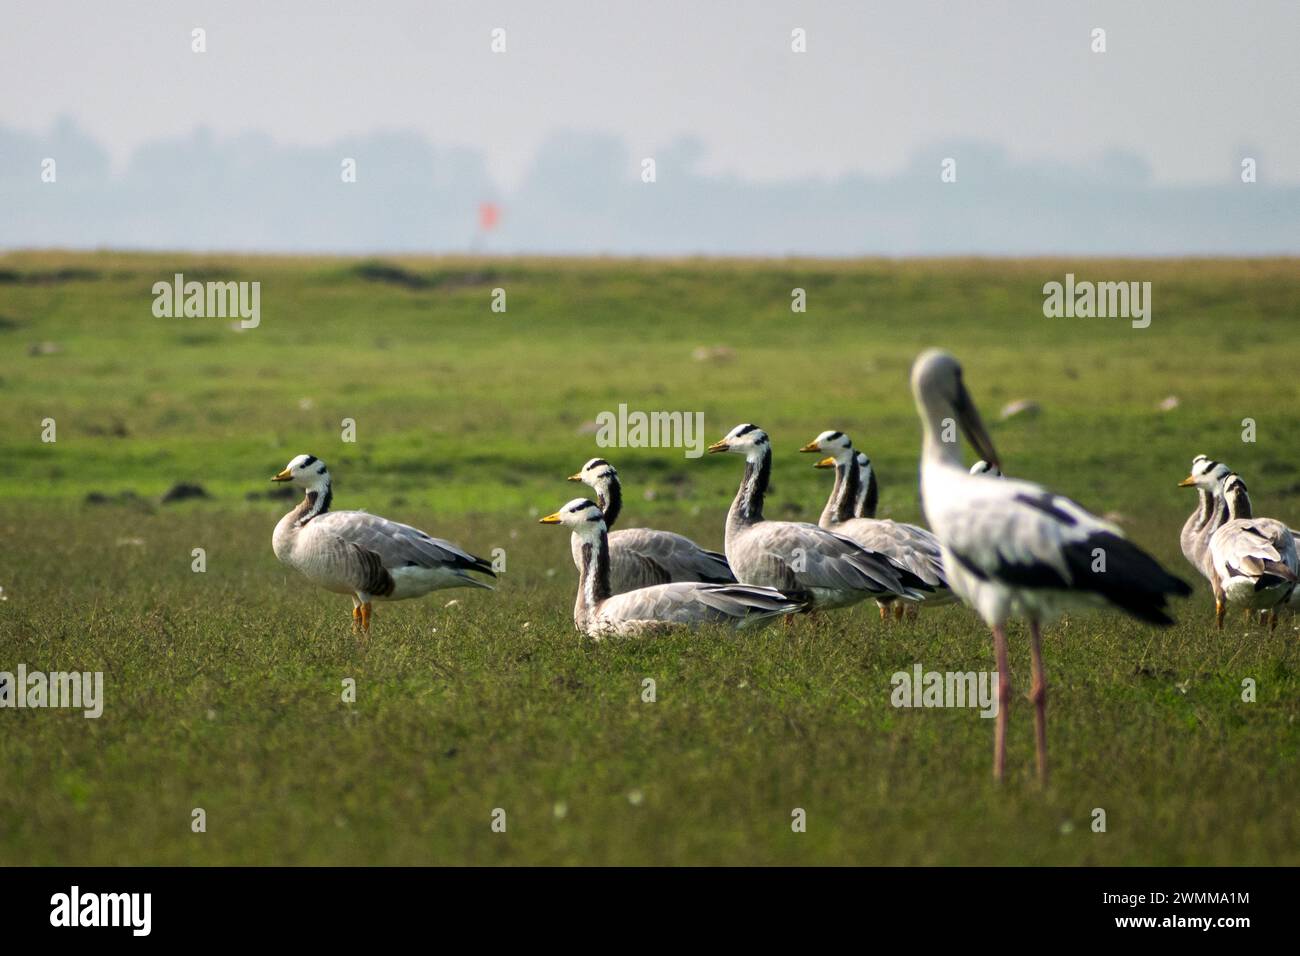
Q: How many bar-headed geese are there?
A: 10